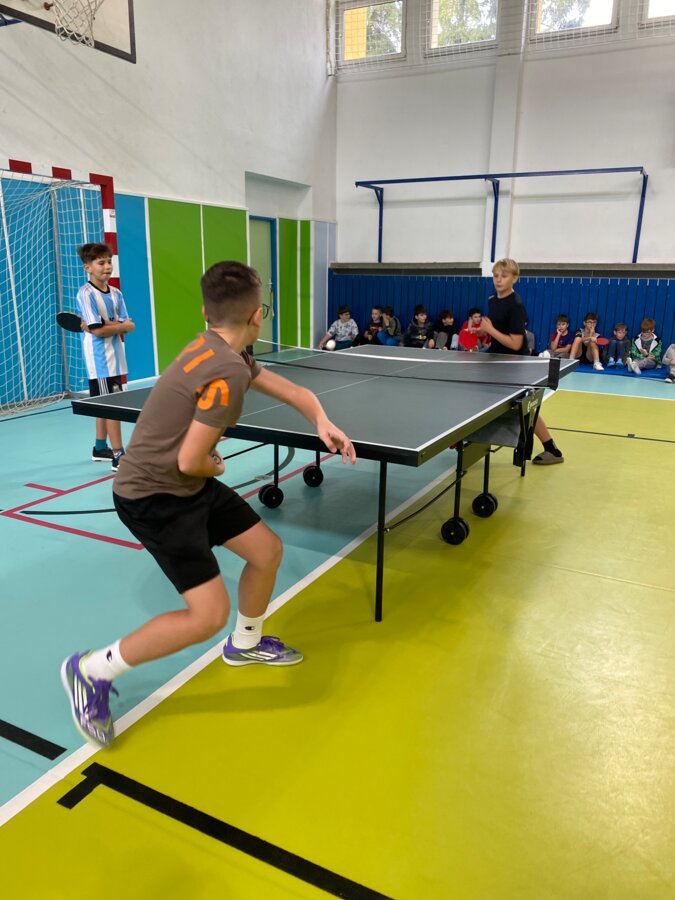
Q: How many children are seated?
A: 12